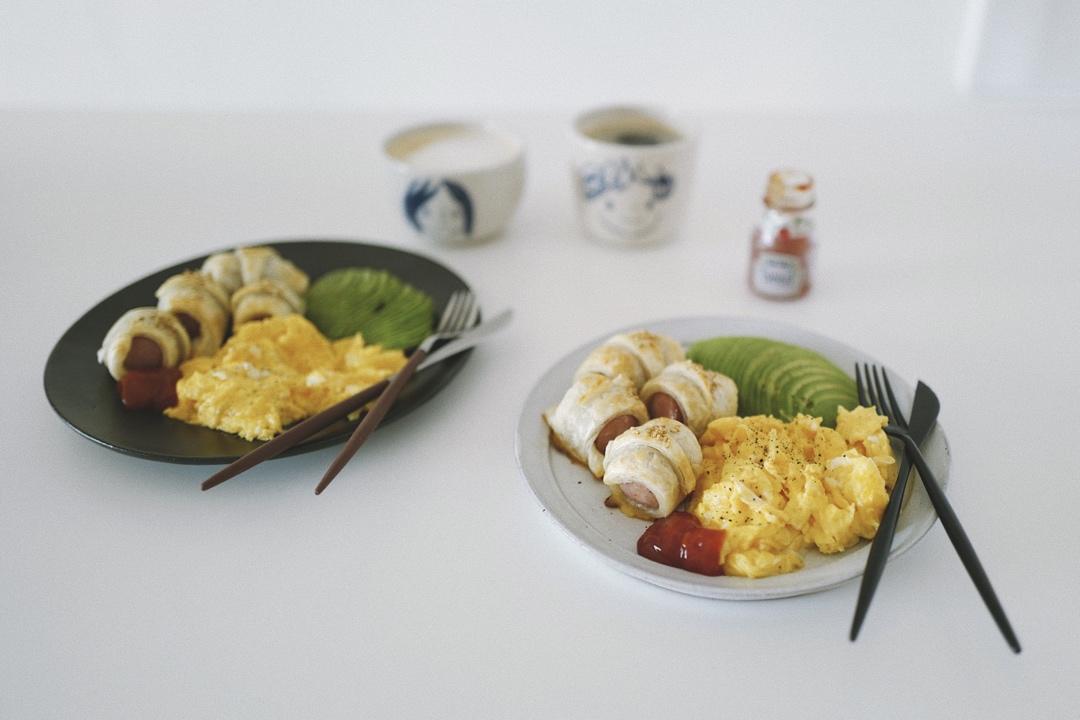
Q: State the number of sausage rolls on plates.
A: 8